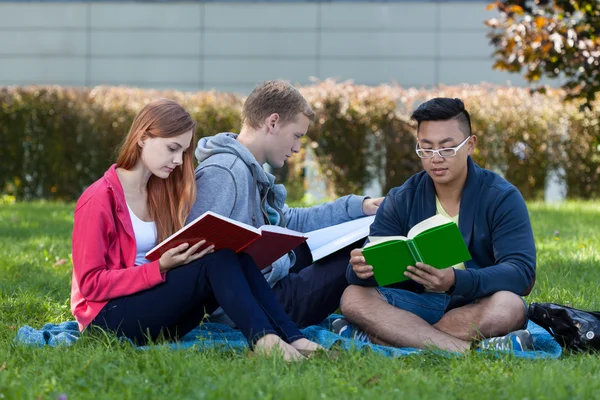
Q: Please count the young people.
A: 3